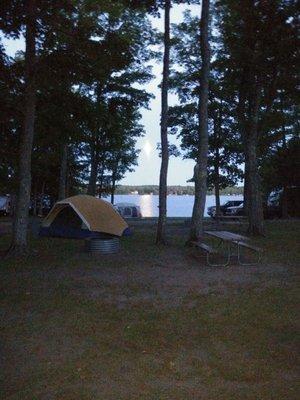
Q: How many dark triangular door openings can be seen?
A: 1